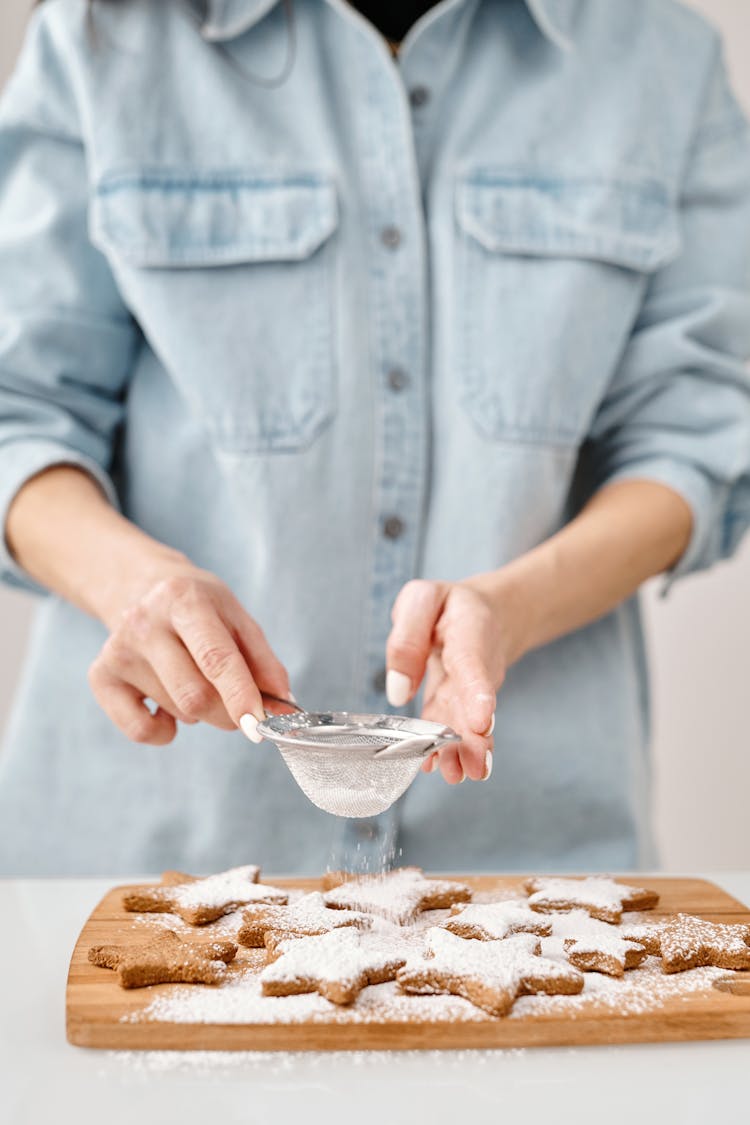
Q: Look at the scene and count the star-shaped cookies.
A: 10